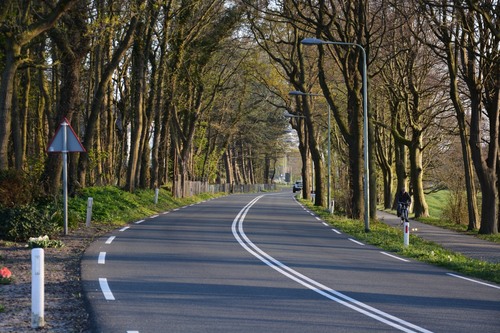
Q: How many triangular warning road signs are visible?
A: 1